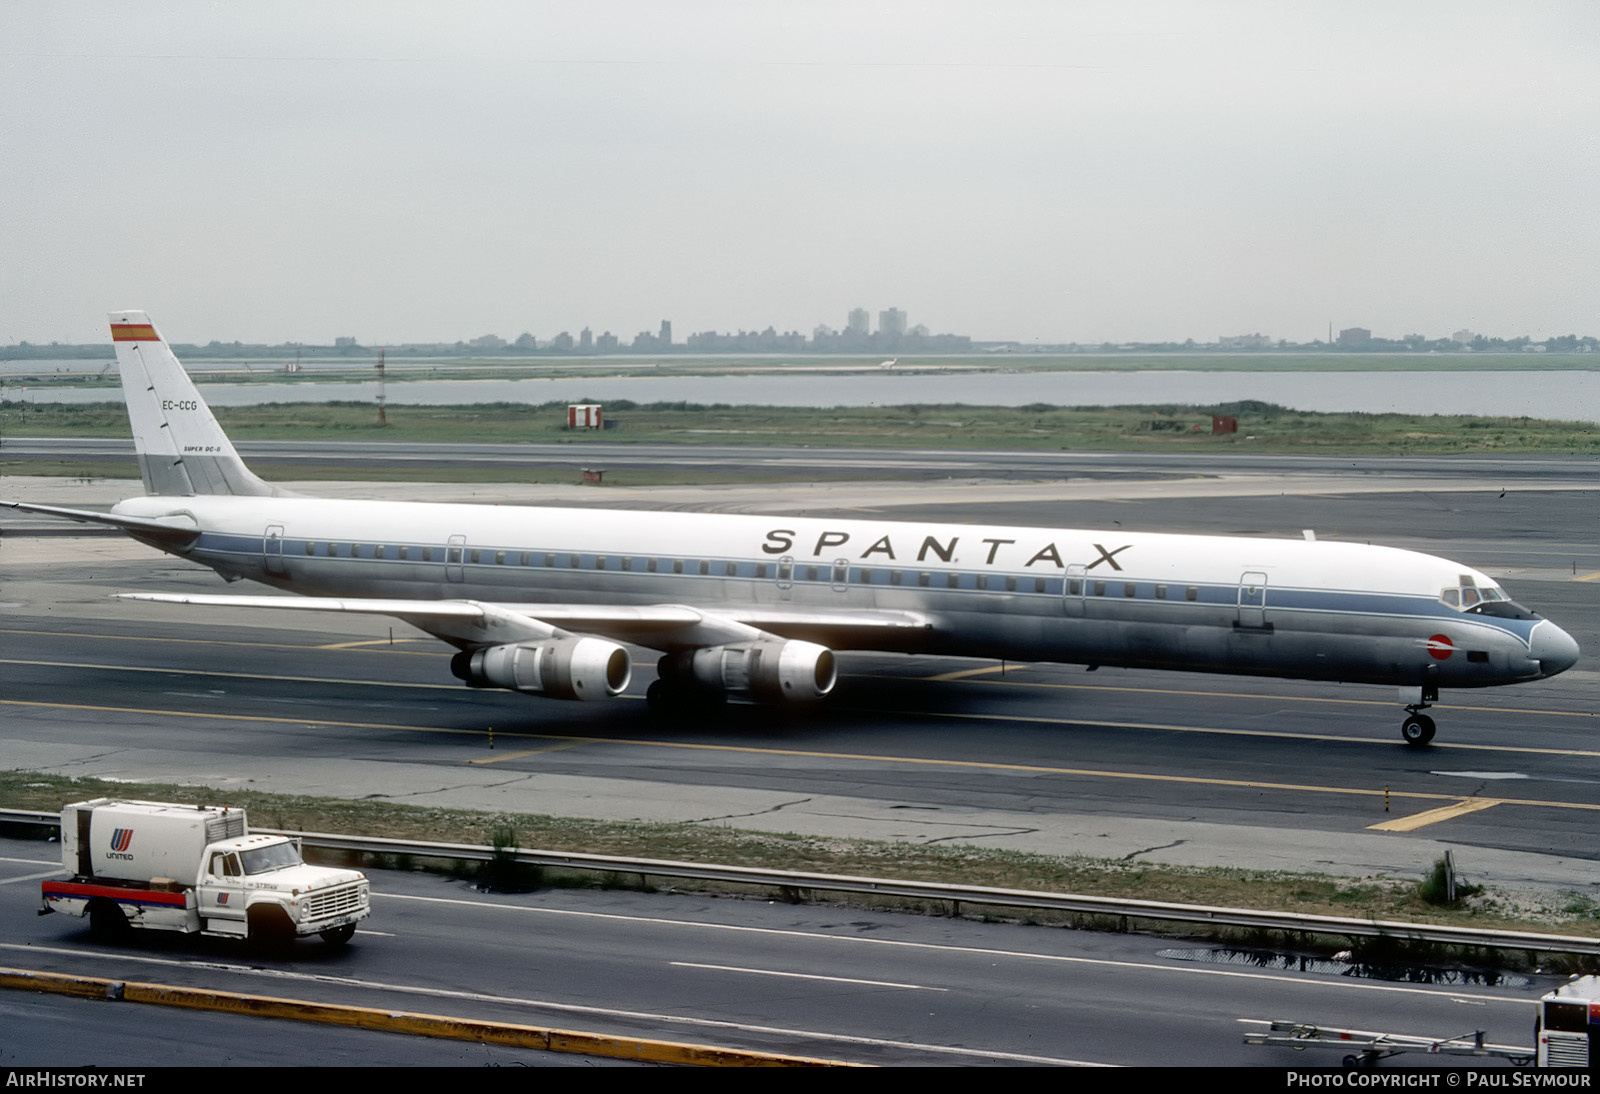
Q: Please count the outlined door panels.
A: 6